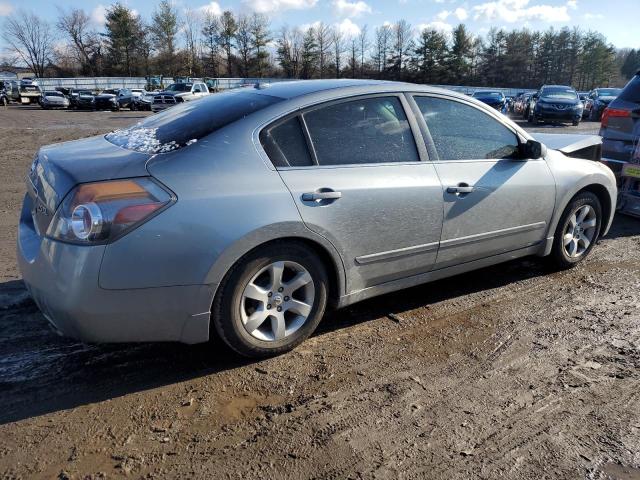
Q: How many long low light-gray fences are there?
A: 1